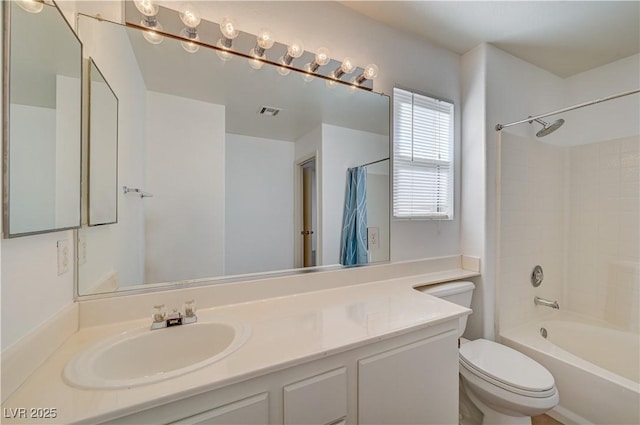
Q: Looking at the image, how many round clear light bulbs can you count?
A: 8